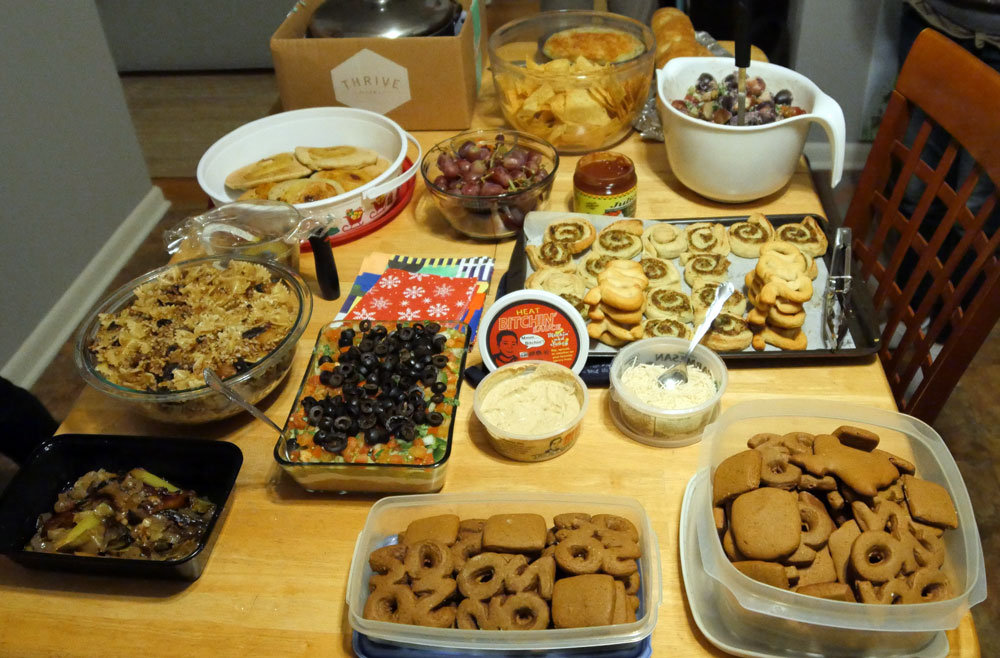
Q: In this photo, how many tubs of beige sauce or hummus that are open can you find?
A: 1